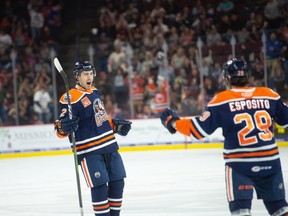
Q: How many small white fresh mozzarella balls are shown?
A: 0